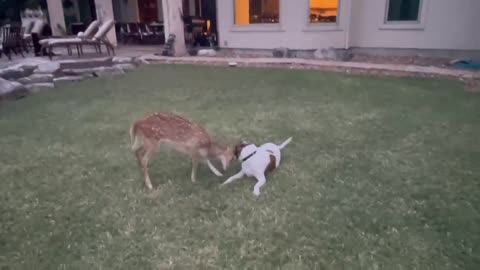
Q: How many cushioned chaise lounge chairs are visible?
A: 2